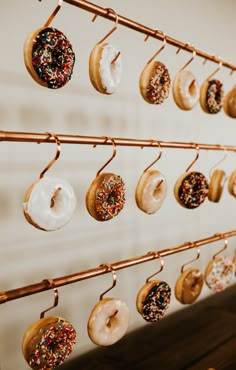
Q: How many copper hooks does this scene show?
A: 15